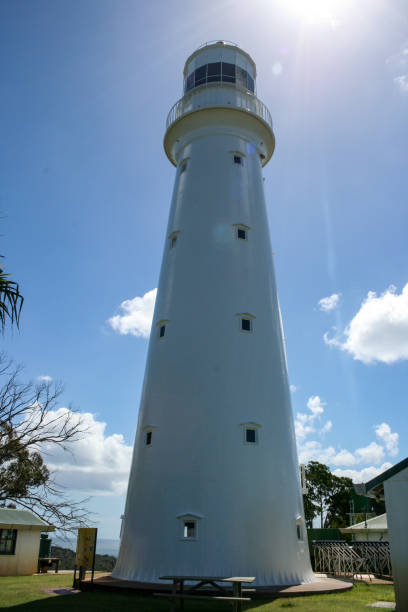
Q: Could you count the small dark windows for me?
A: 10